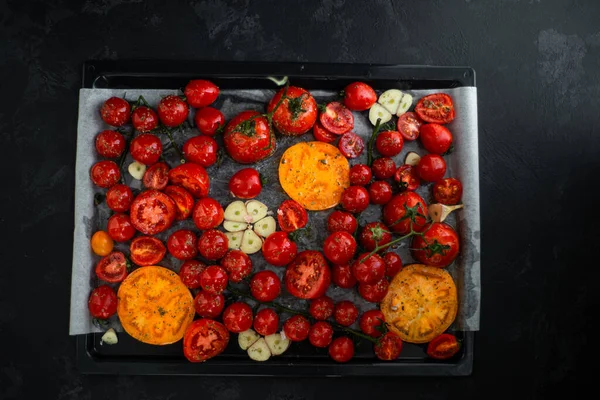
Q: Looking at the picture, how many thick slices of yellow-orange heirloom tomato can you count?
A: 3